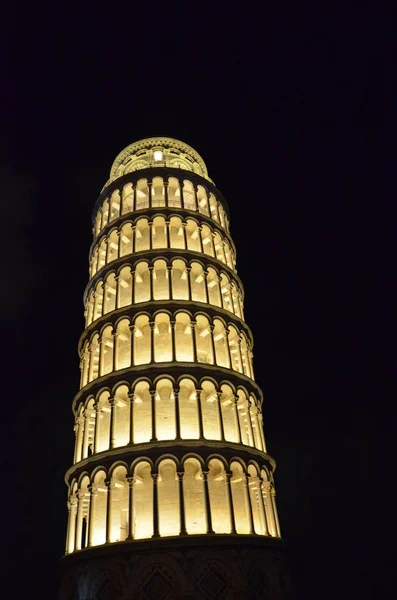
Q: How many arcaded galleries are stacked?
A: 6